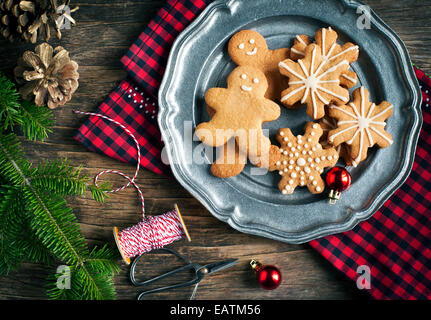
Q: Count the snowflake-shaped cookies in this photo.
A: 5